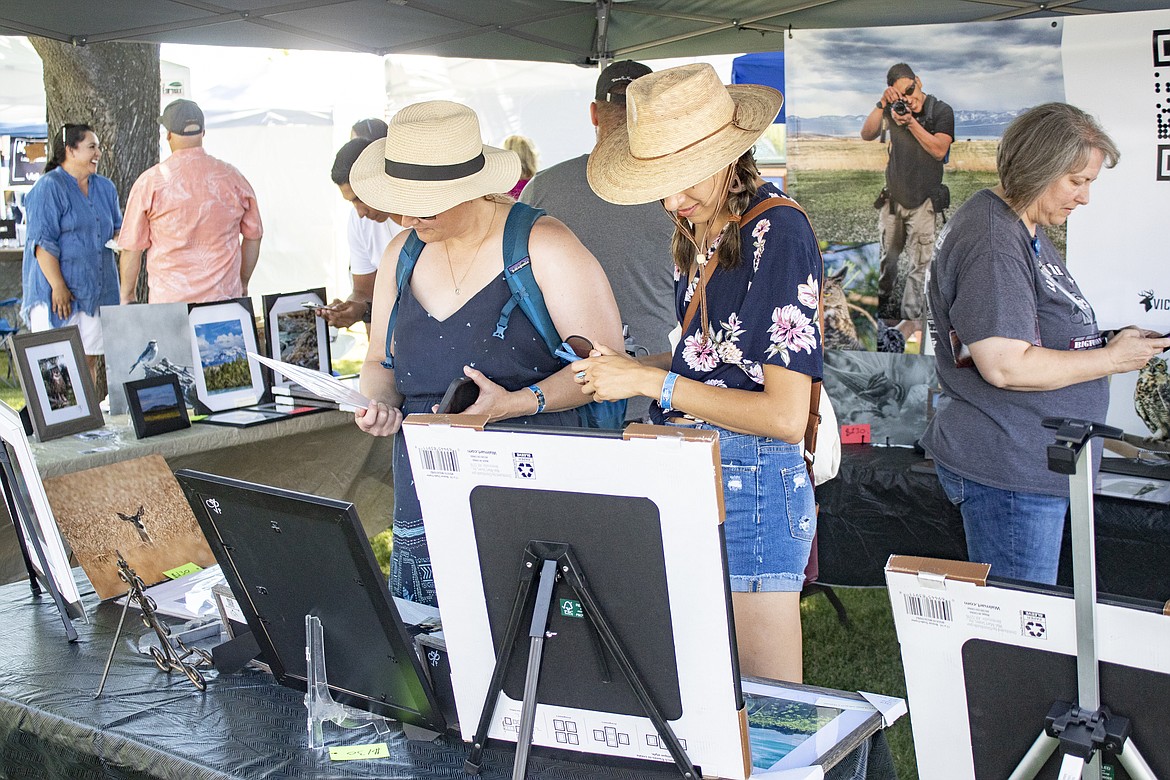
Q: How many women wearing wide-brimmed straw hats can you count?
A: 2